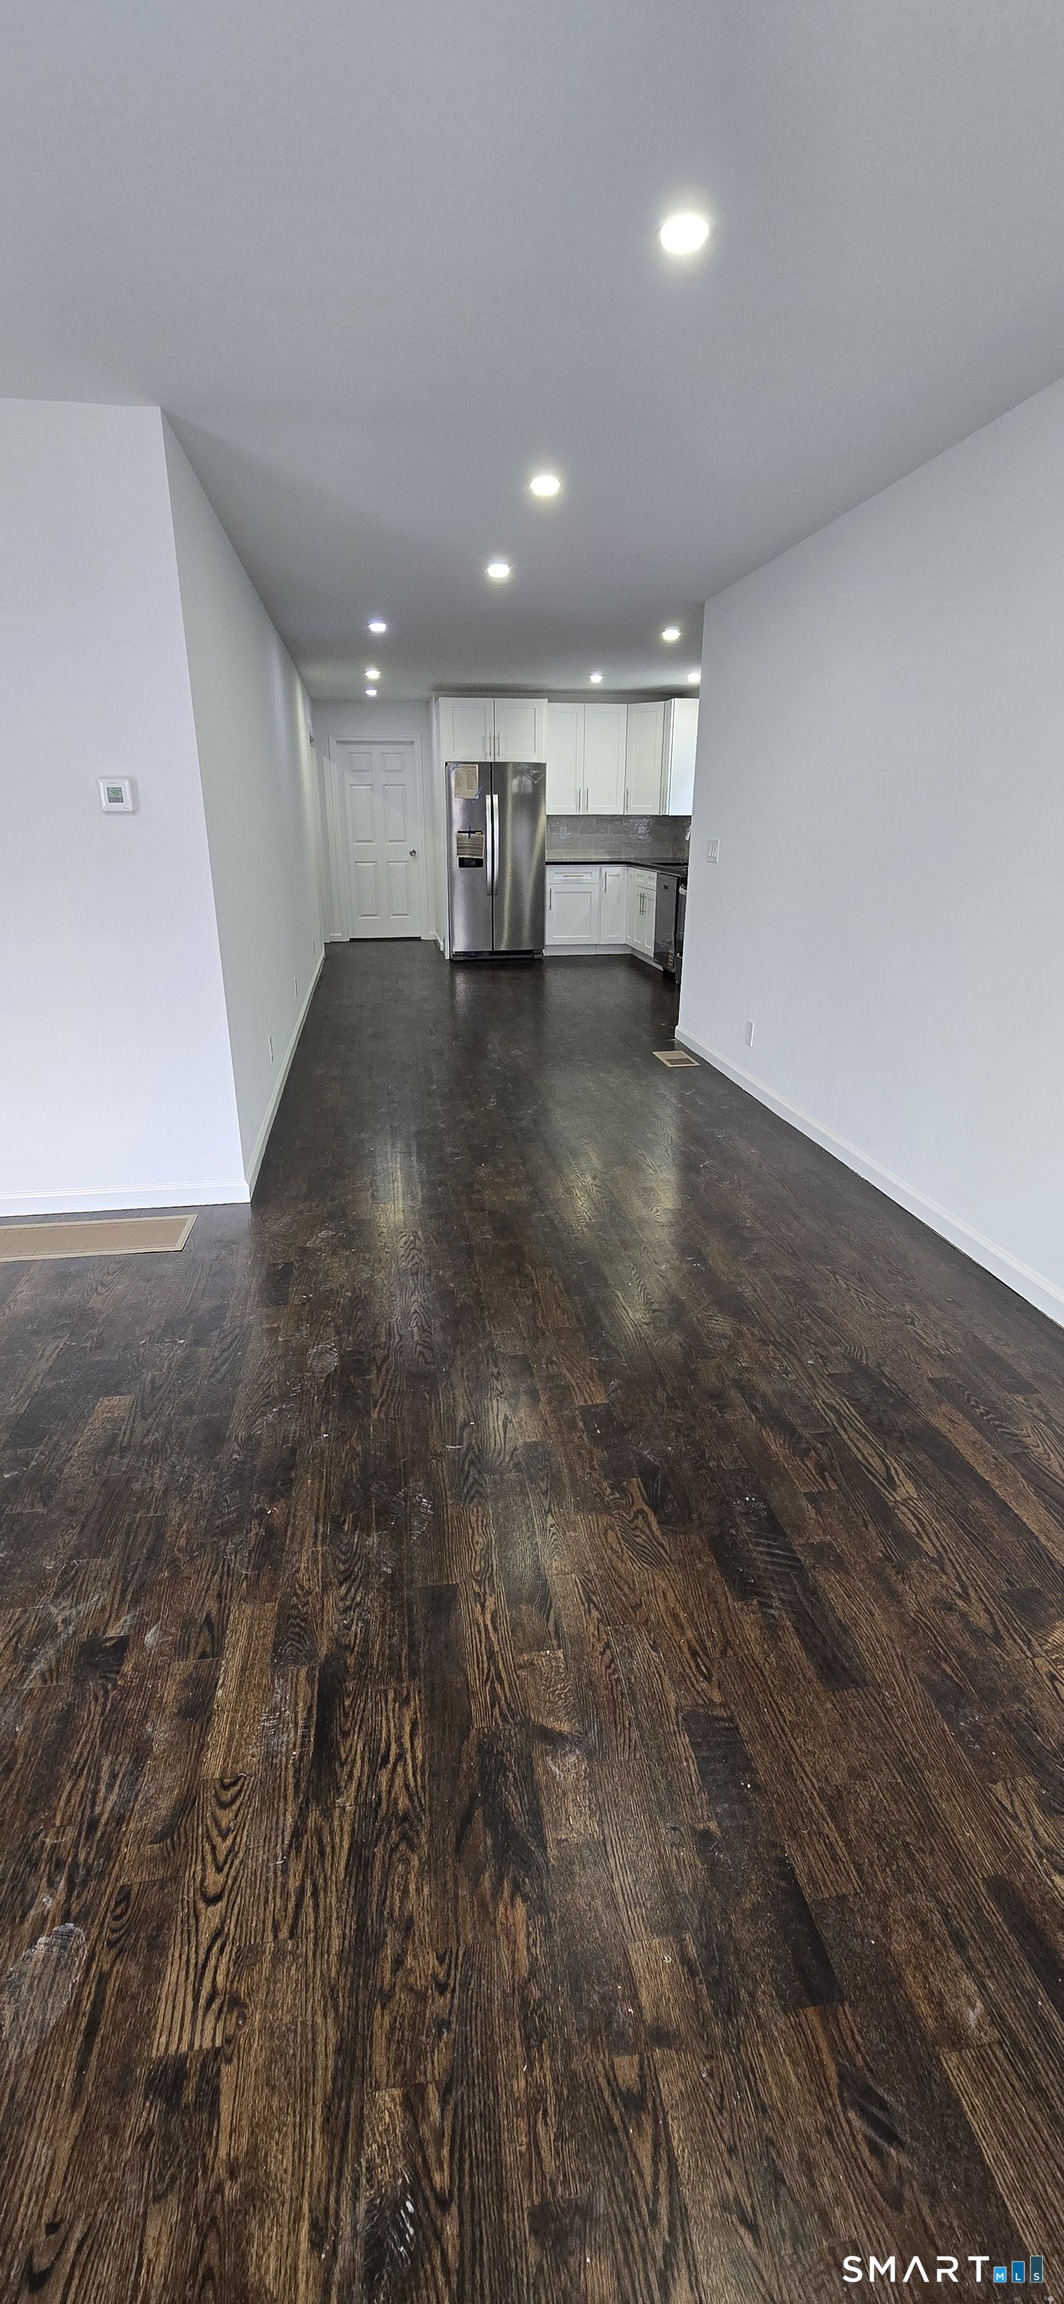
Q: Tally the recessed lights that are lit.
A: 9